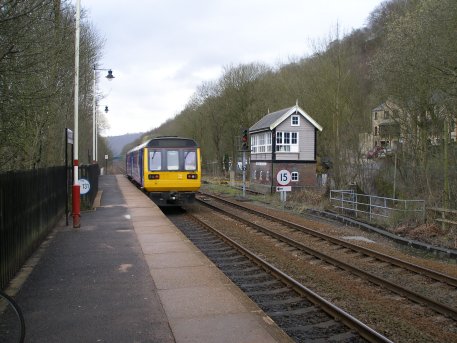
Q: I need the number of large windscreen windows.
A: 3